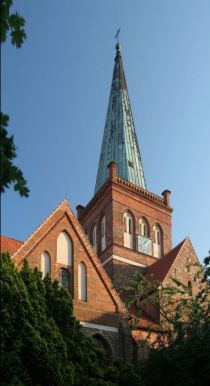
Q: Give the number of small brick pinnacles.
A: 3